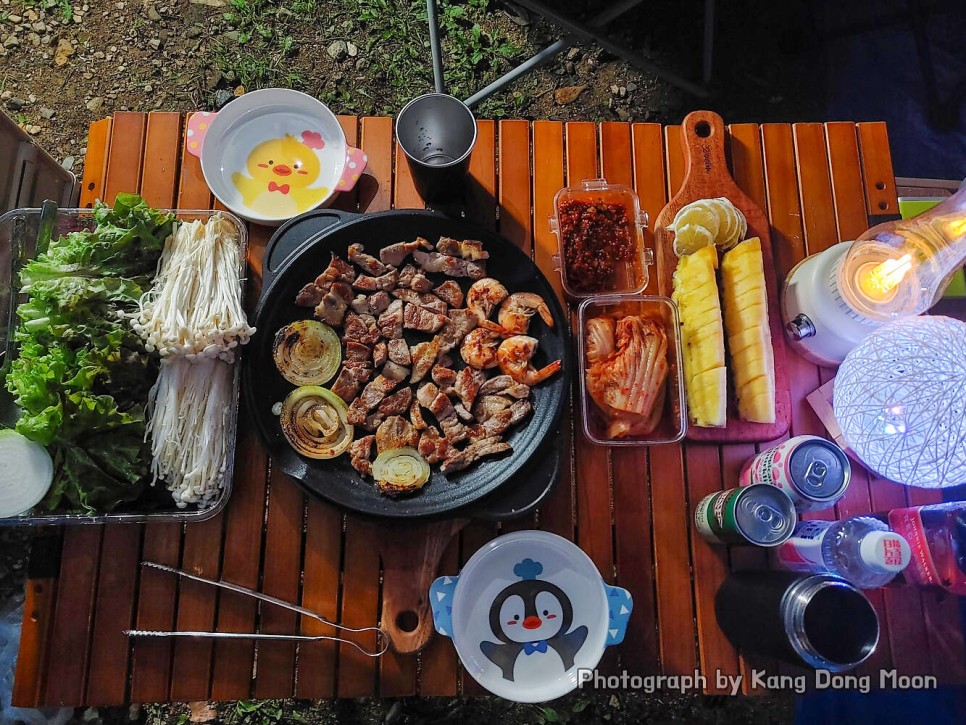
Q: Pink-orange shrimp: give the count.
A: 4